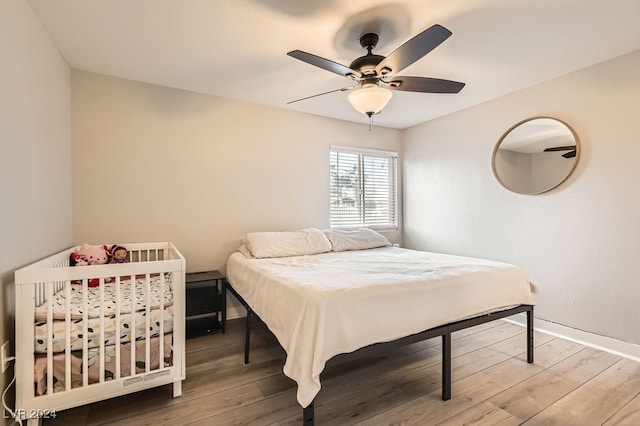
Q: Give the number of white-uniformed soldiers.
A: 0